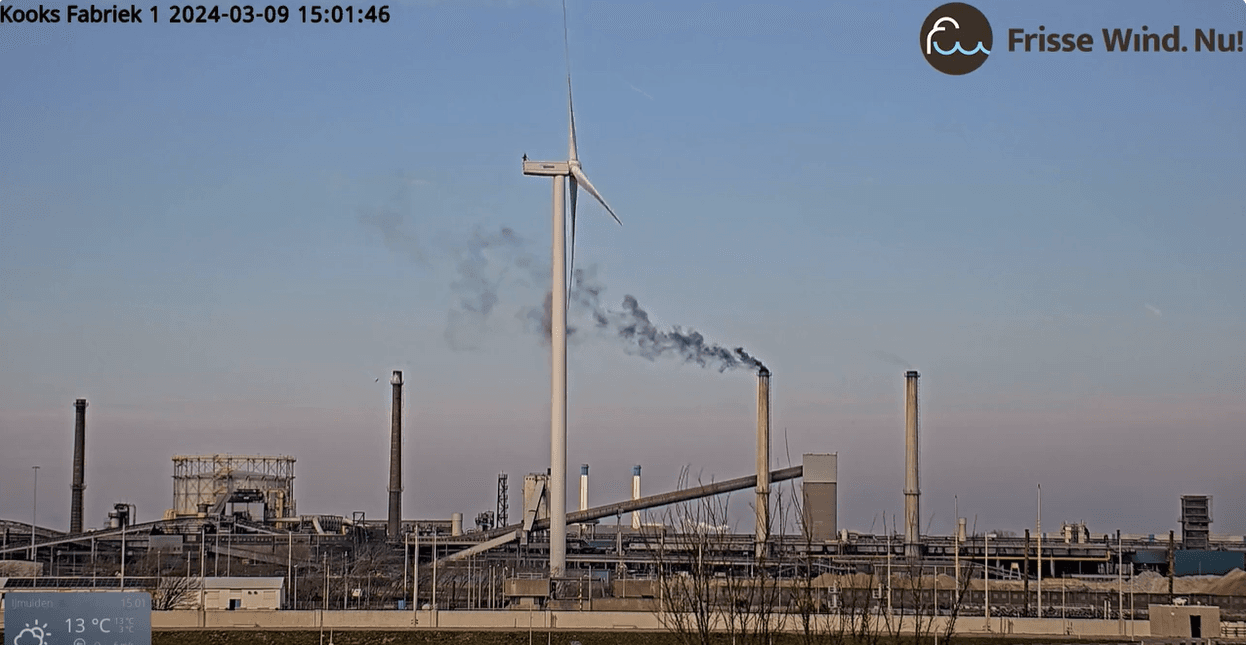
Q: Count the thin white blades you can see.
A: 3